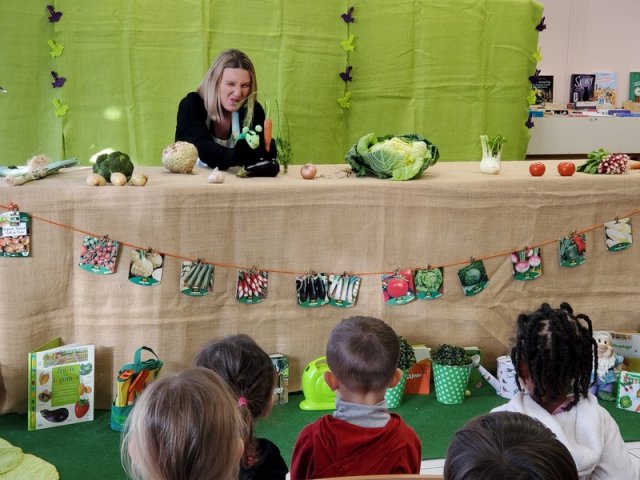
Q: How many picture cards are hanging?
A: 13